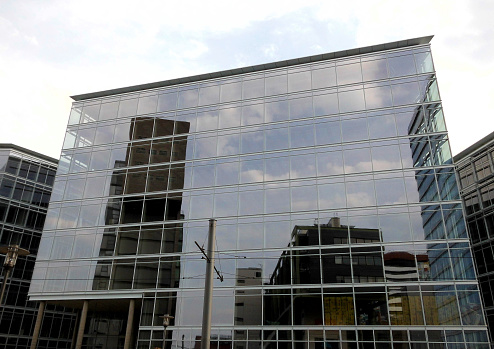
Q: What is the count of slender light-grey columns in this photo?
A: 3